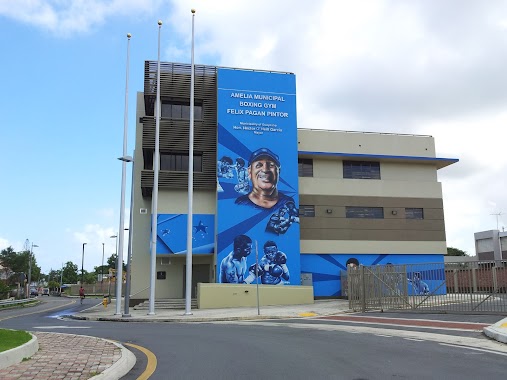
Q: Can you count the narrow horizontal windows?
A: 3